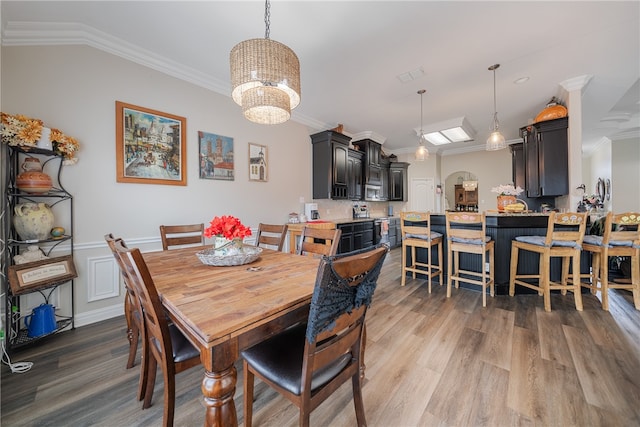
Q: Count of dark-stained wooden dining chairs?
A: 6